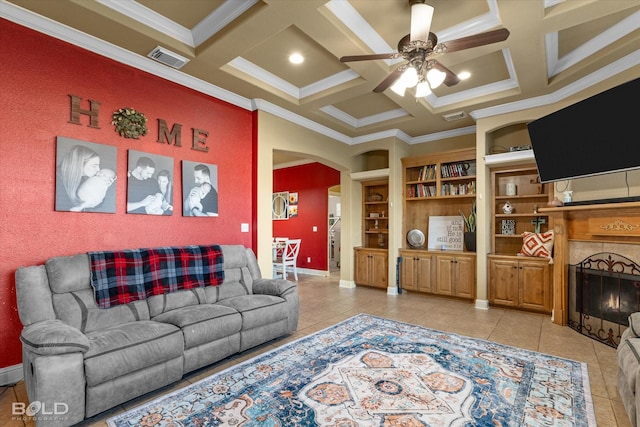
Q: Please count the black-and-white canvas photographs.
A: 3